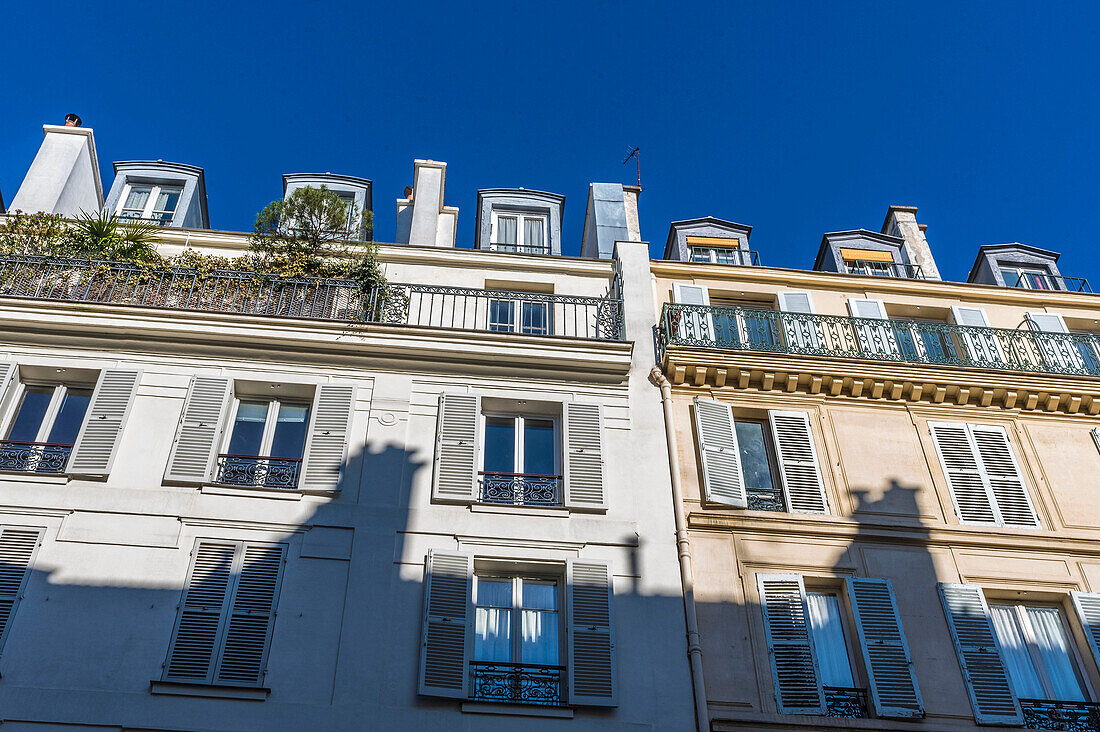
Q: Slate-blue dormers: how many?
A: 6